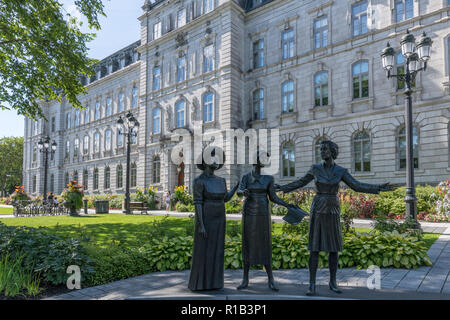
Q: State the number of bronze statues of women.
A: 3